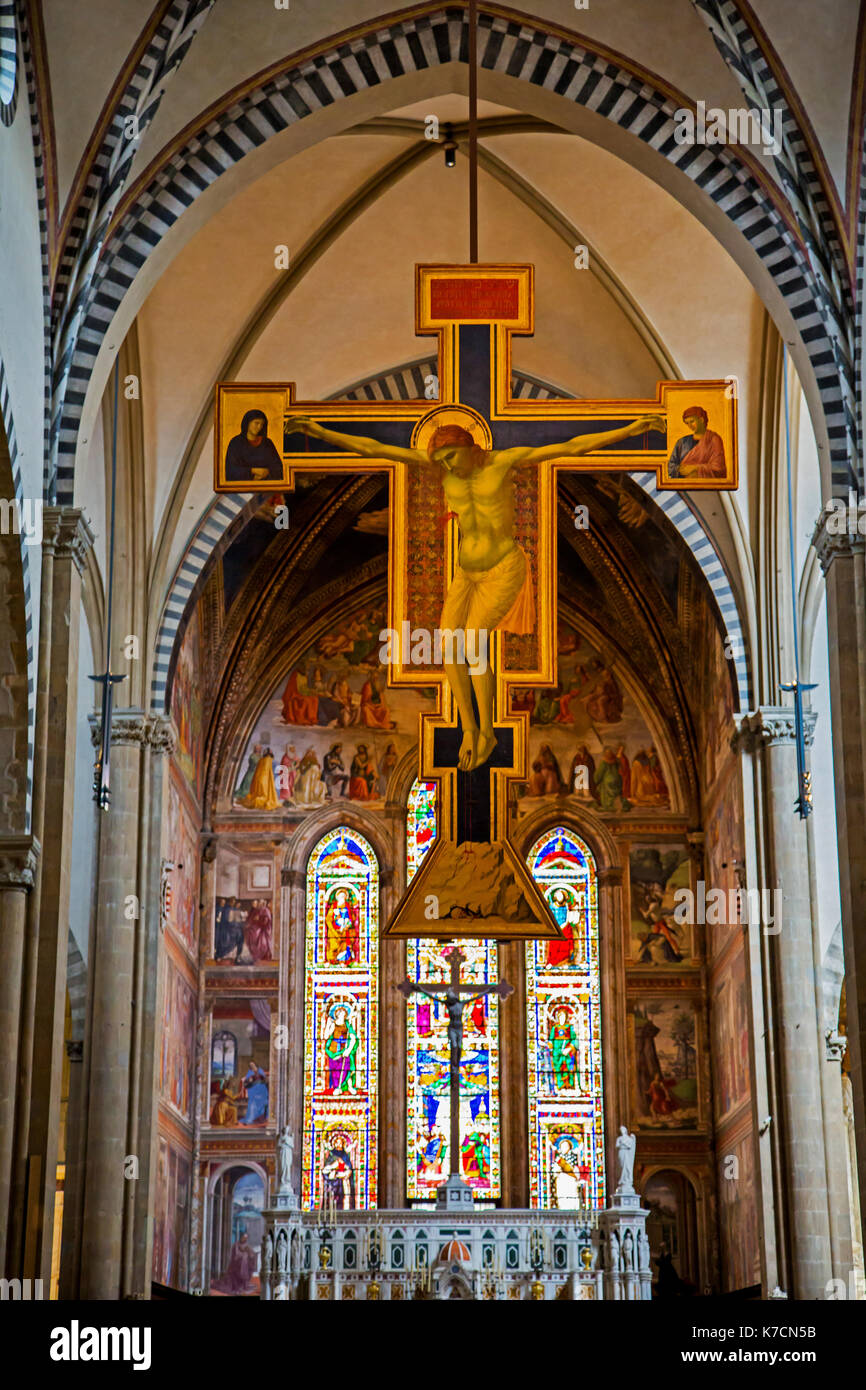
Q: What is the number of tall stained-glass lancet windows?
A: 3